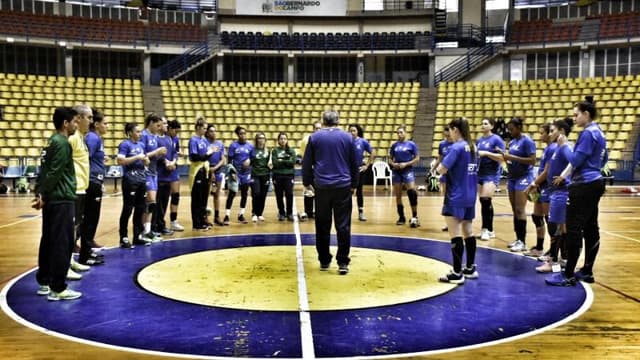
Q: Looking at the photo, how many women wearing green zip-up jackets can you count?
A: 2